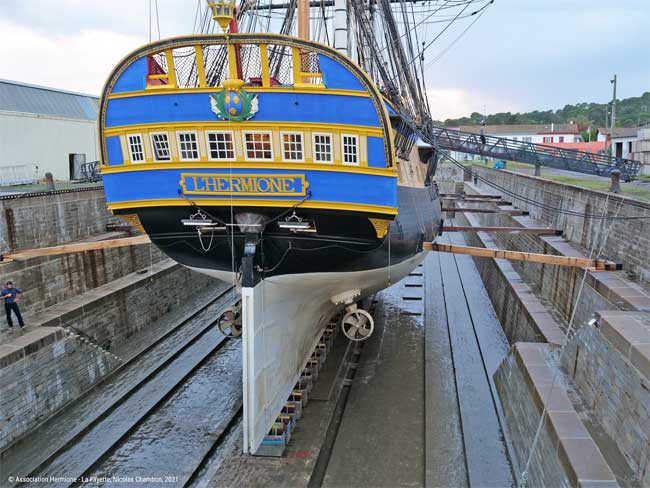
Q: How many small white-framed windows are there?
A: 8